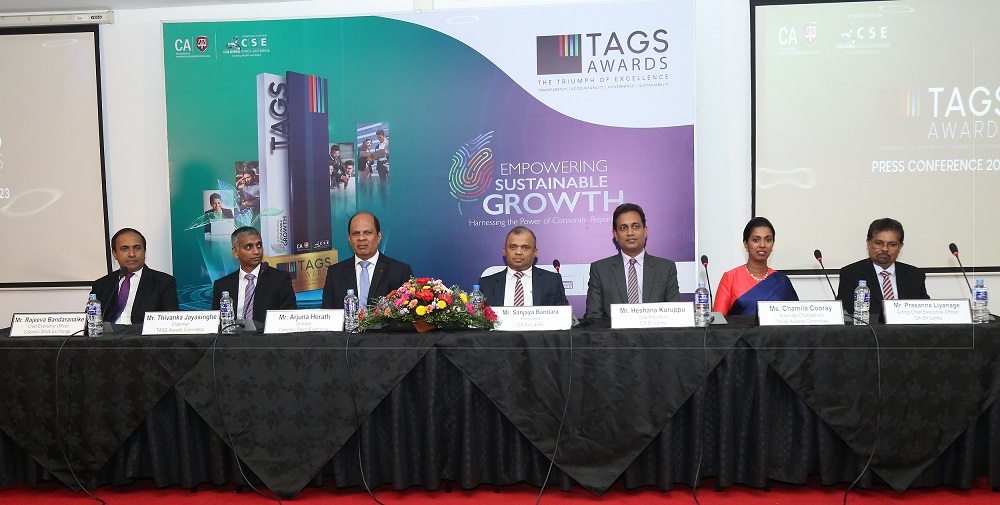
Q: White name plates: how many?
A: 7